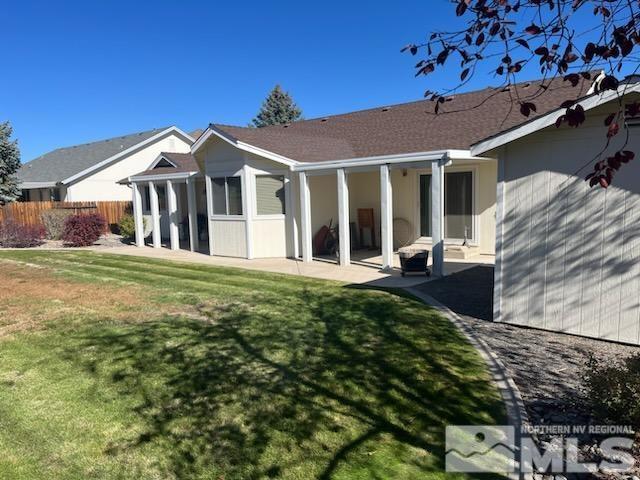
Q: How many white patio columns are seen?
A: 8